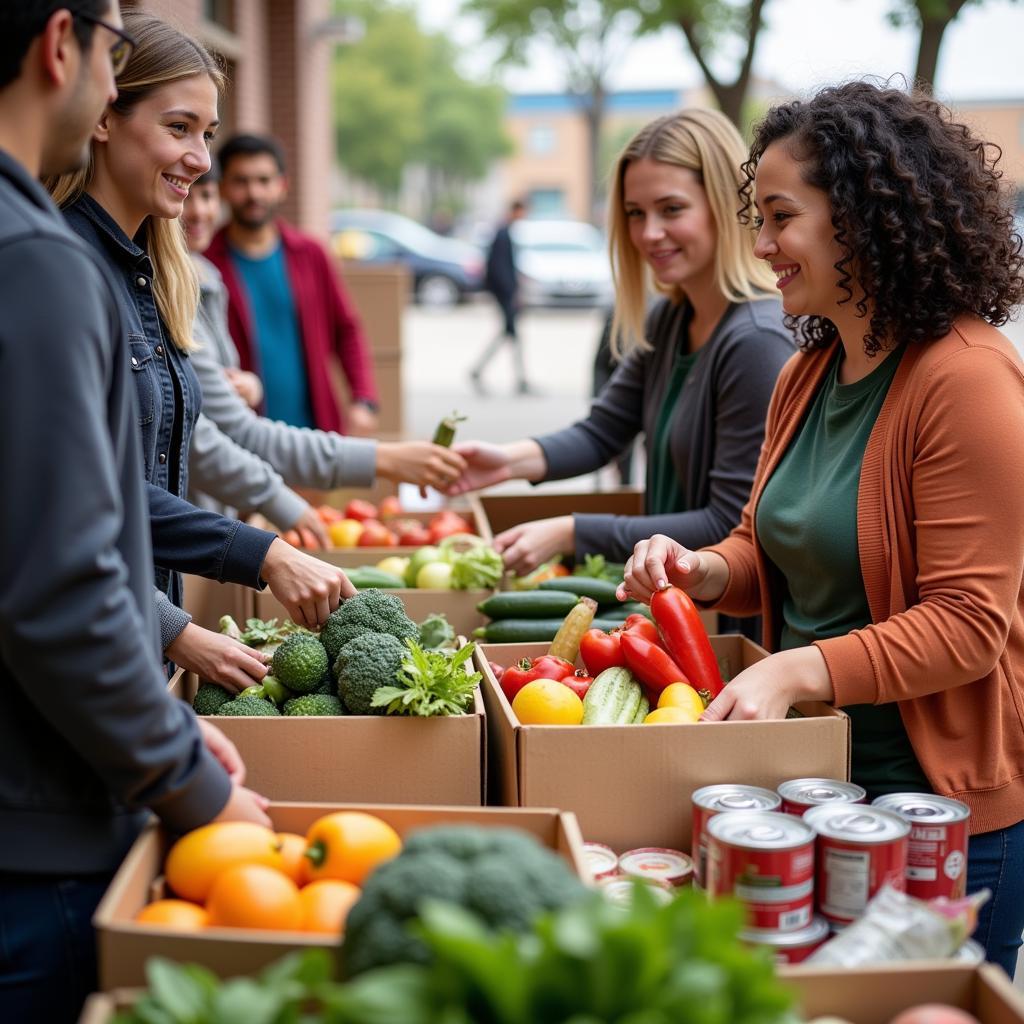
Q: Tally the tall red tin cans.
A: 5